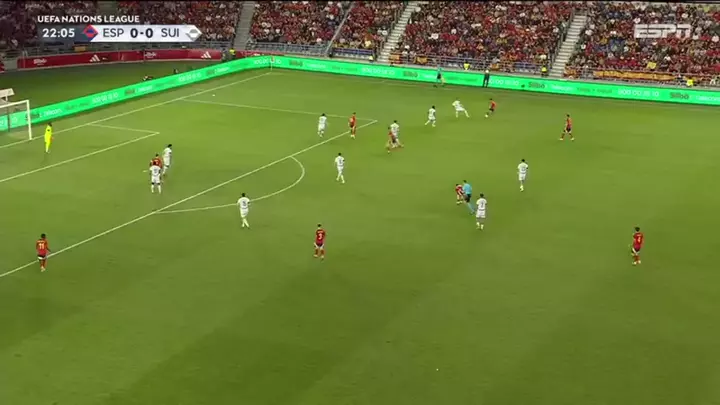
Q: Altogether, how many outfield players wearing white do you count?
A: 10